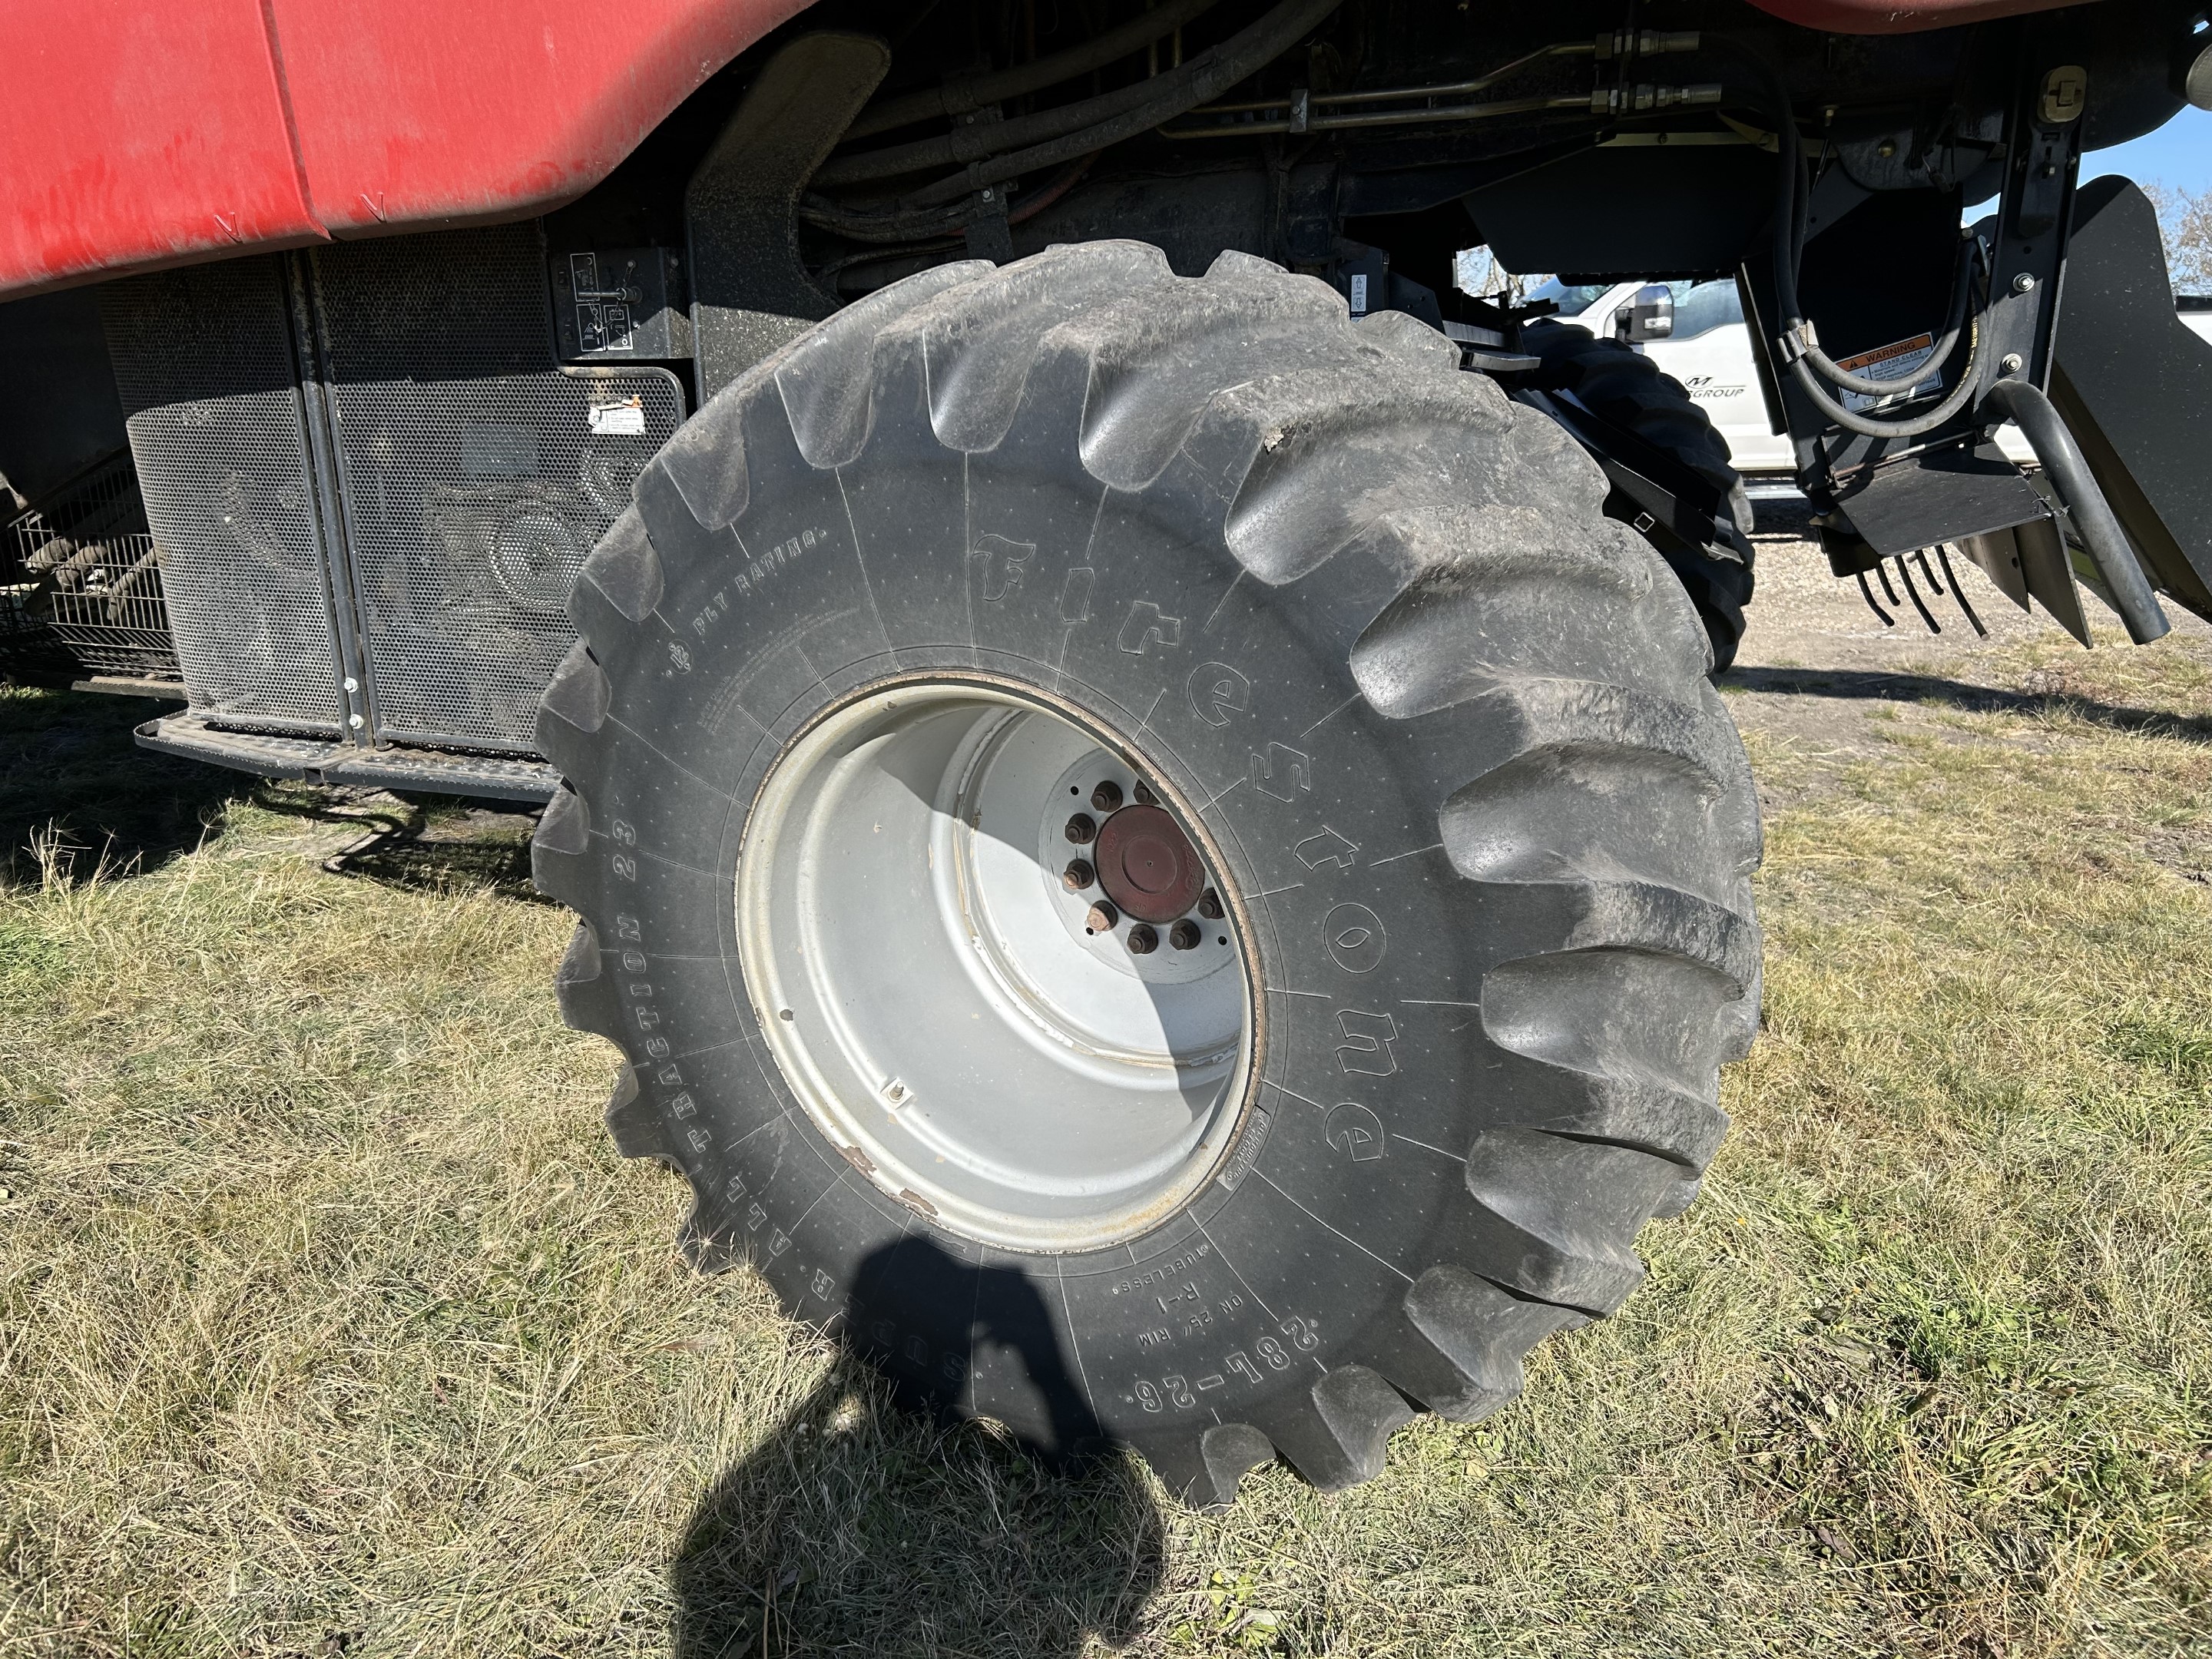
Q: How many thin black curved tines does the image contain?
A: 5